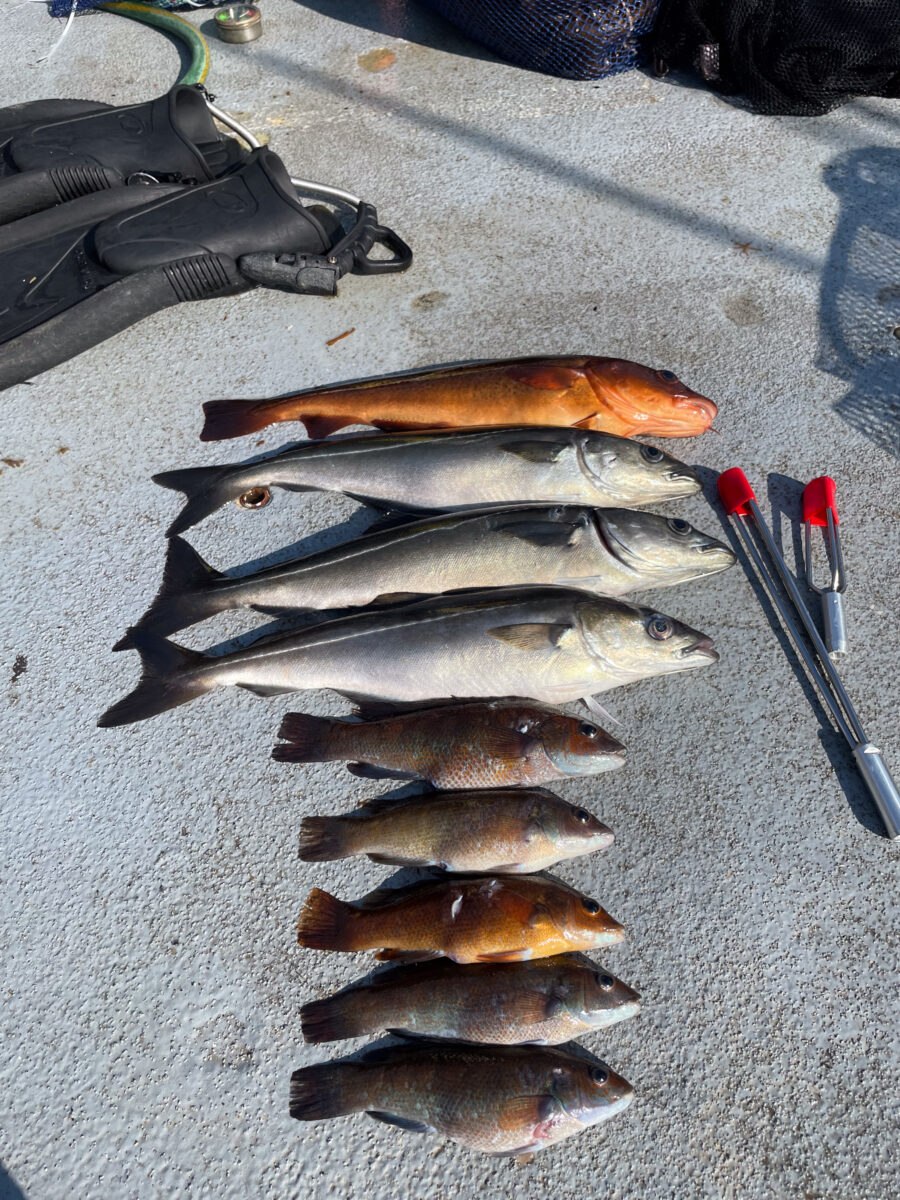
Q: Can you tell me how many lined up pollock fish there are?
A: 3